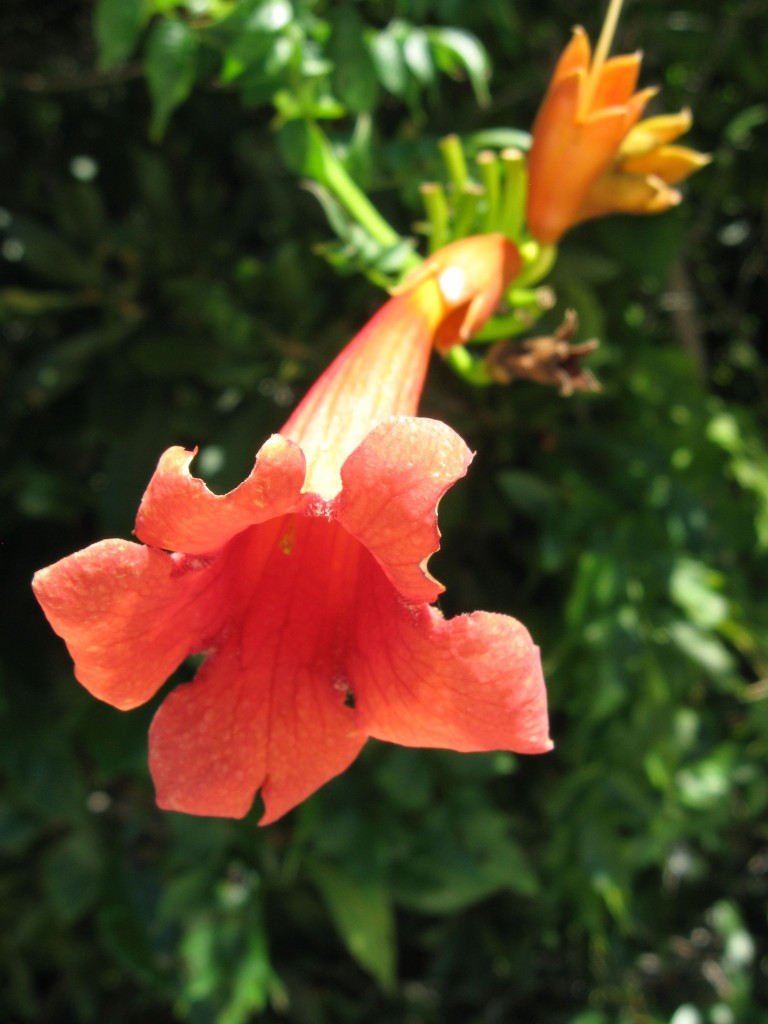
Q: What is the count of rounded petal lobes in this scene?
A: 5